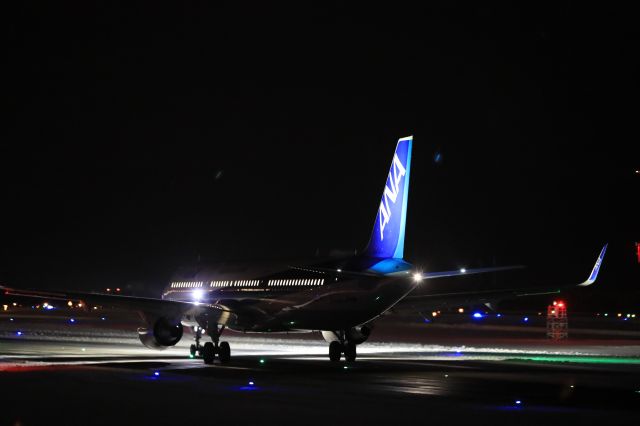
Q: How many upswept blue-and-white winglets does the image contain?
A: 1